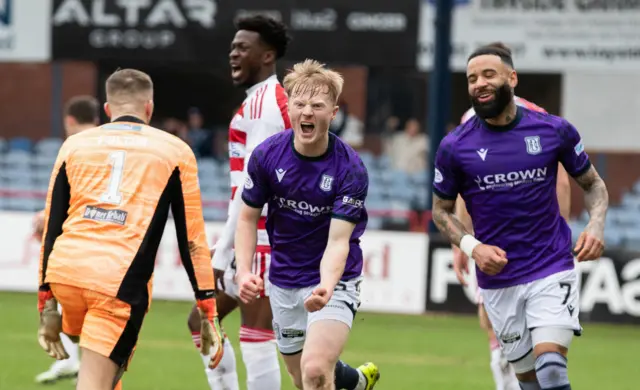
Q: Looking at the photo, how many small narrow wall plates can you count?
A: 0